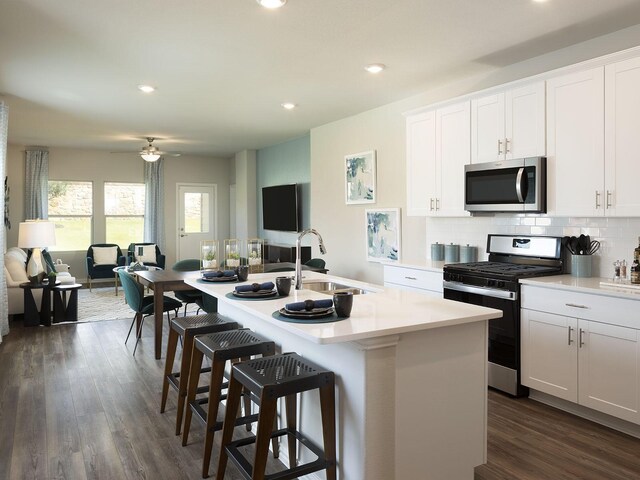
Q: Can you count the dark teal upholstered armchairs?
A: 2